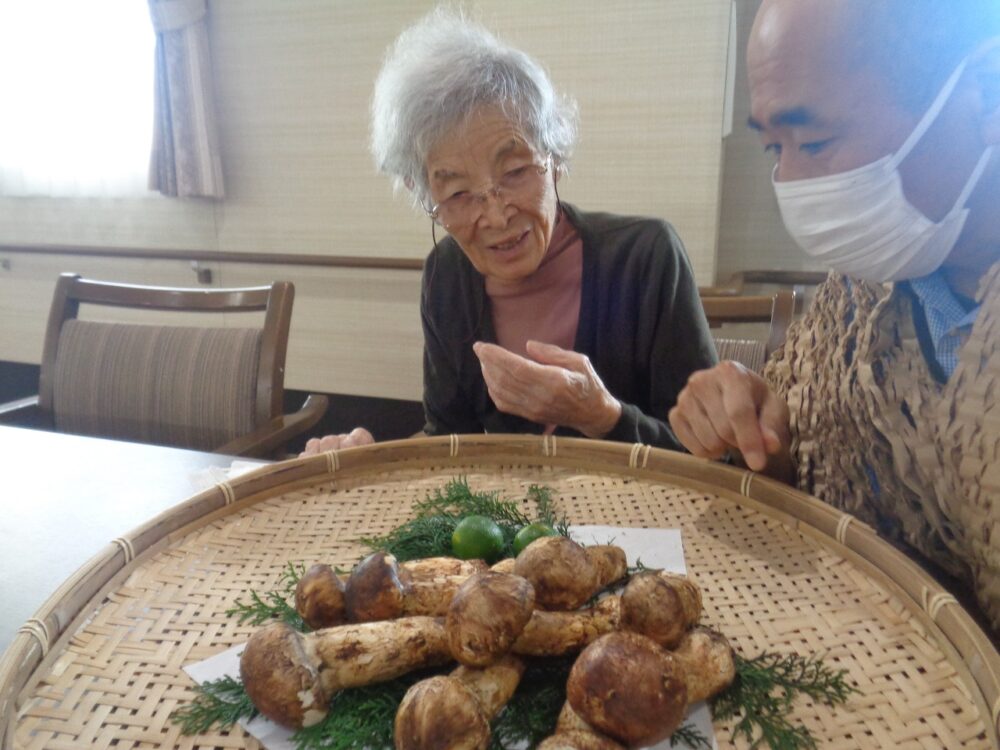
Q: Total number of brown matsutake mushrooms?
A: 9